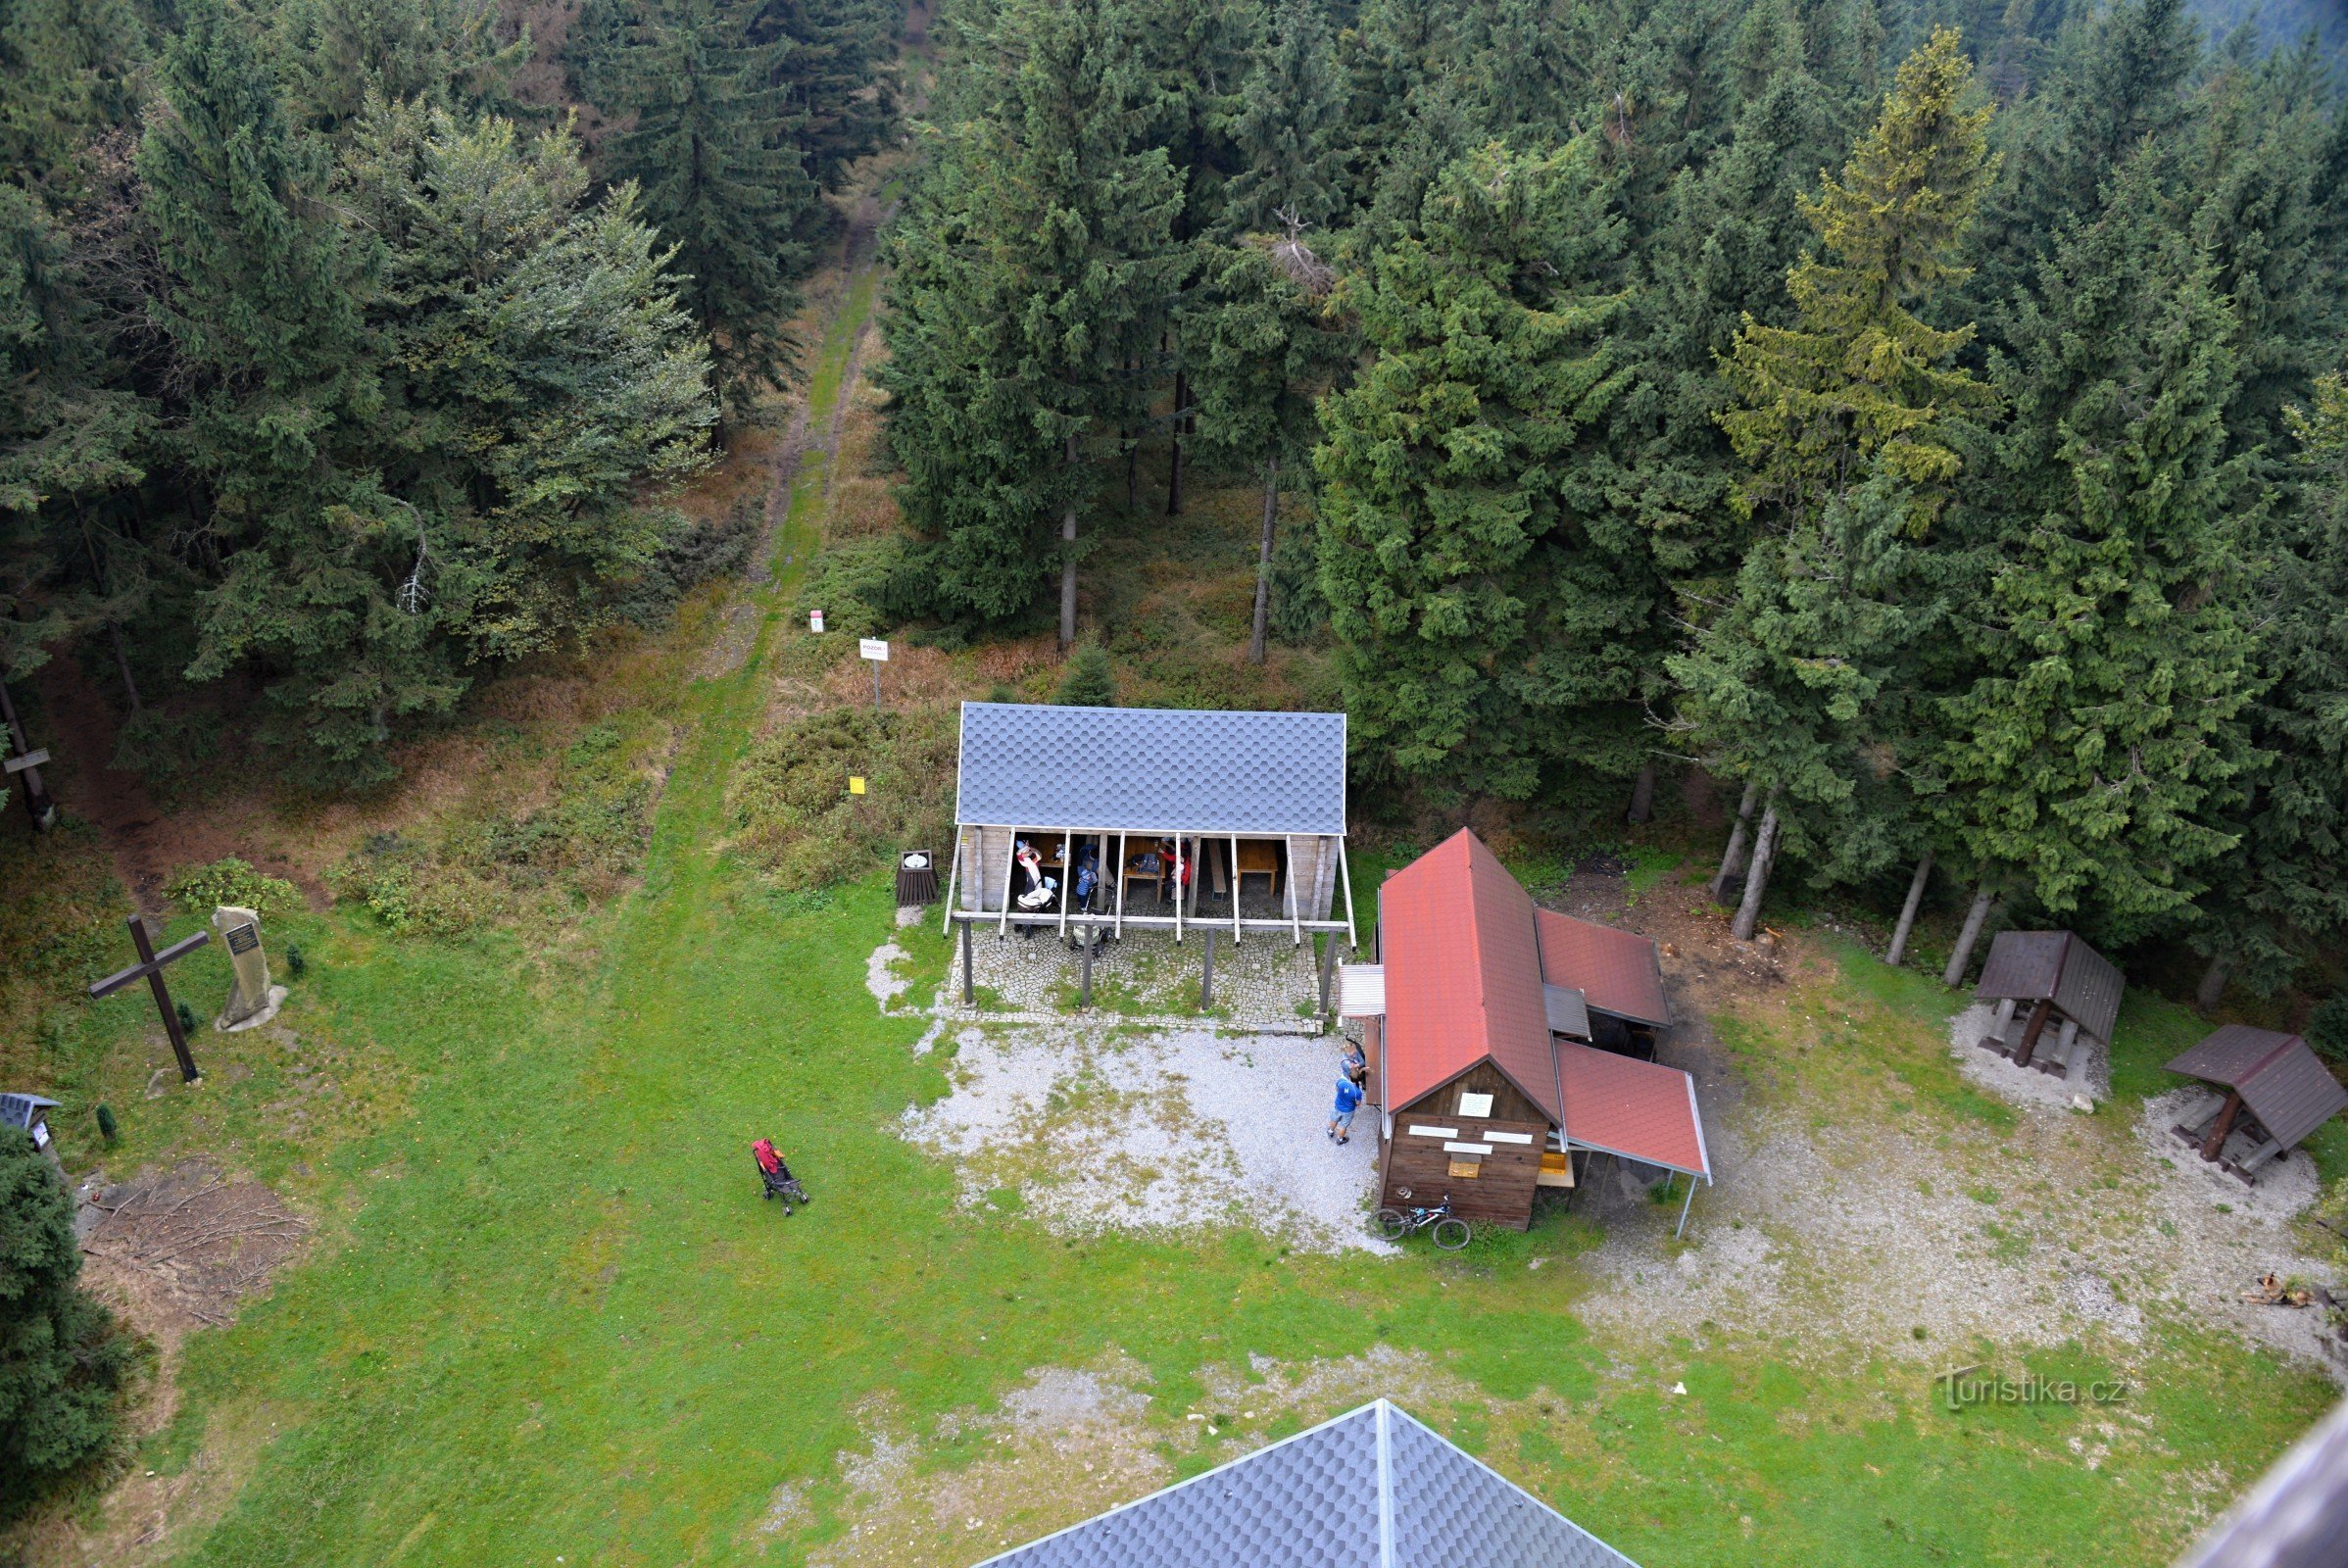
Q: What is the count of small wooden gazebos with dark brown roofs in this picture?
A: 2